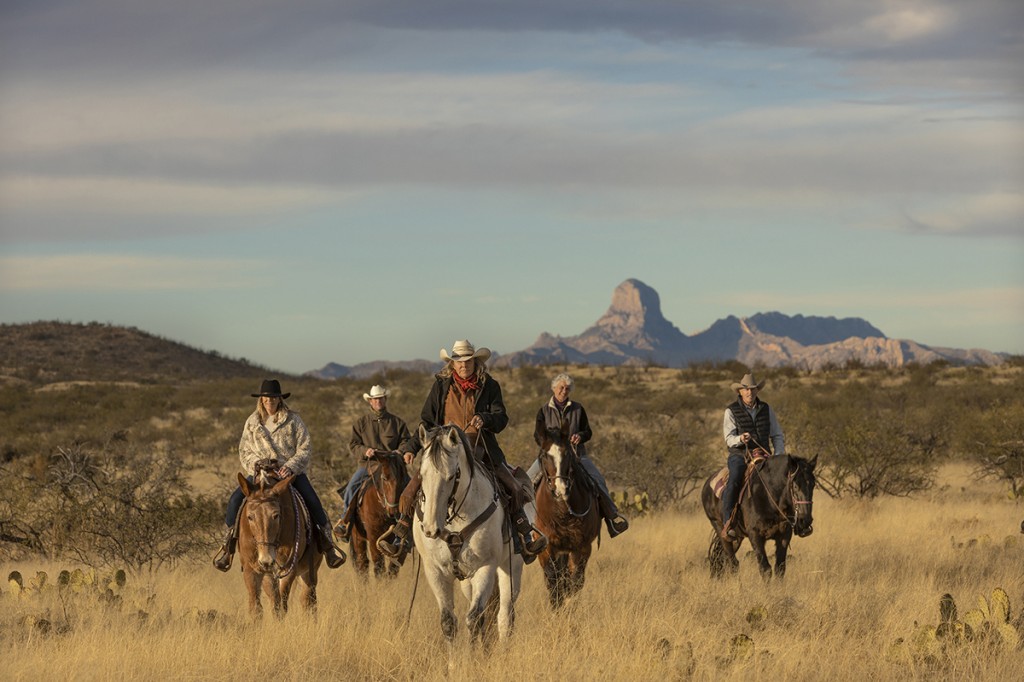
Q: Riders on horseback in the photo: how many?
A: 5